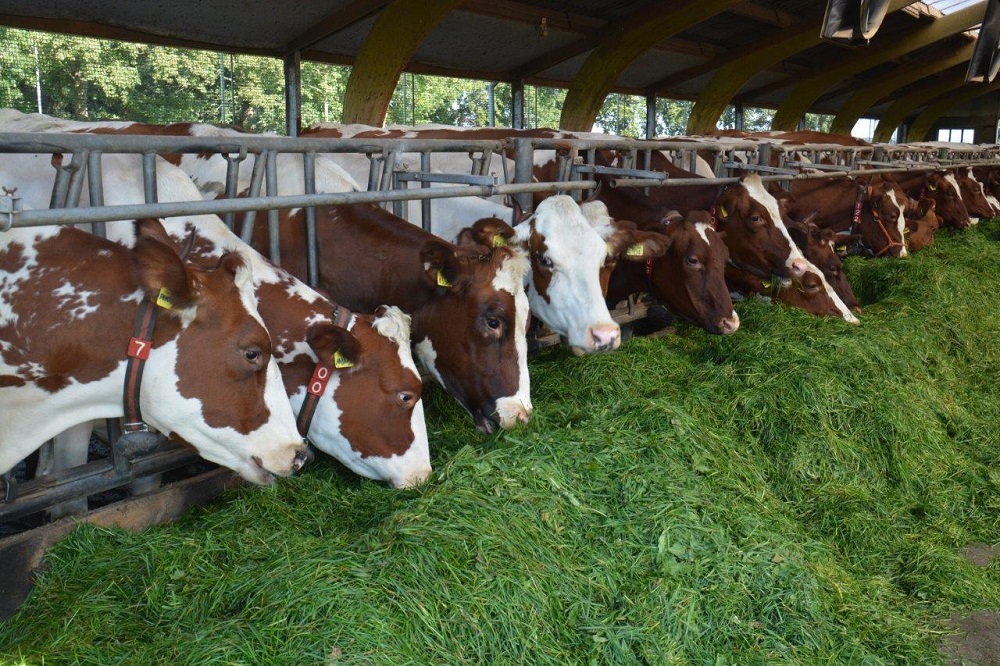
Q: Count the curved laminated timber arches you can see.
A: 7